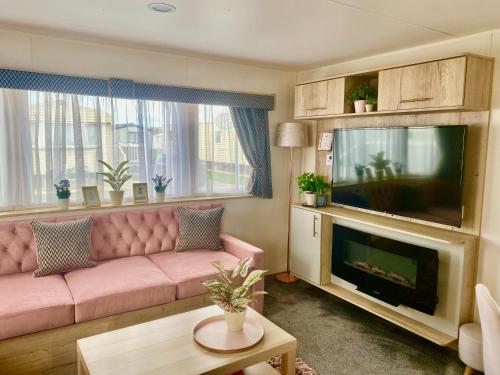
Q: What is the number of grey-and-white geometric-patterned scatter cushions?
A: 2